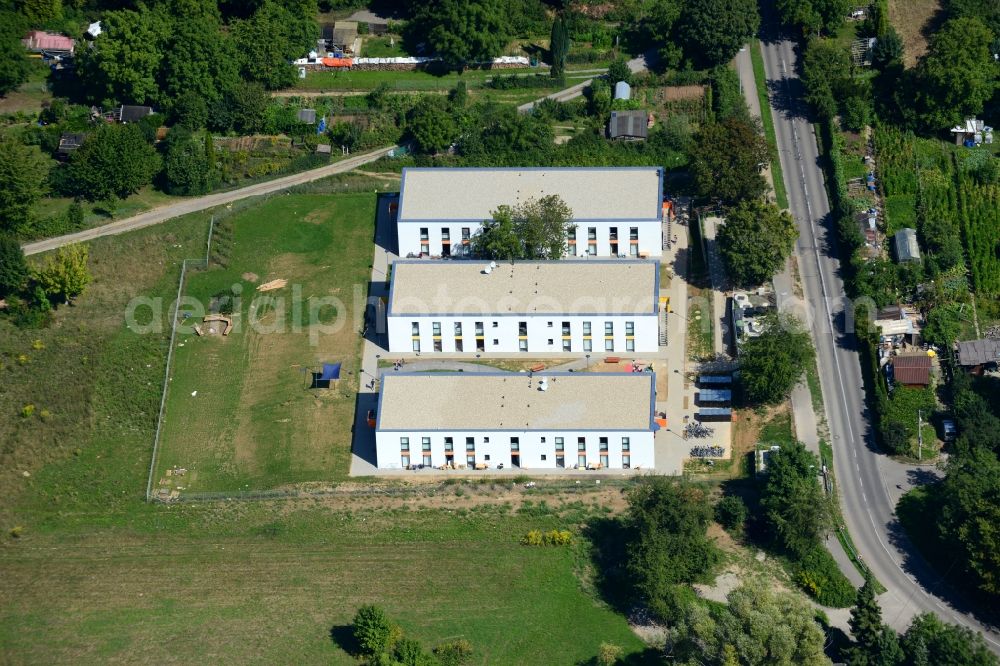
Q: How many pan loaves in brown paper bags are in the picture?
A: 0